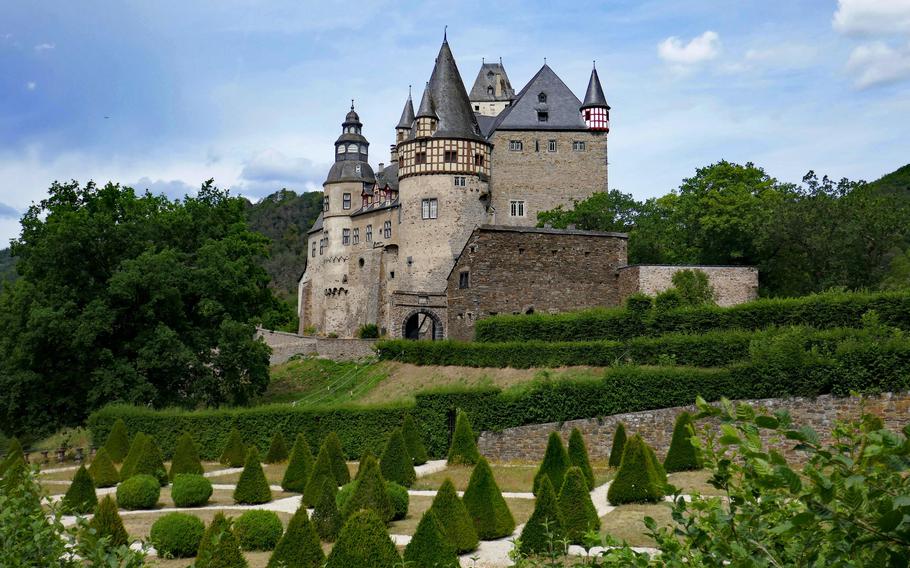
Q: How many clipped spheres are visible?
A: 6